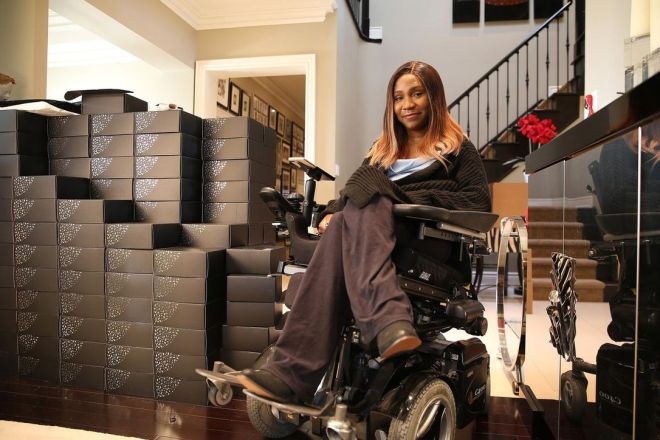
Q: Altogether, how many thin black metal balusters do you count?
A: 12